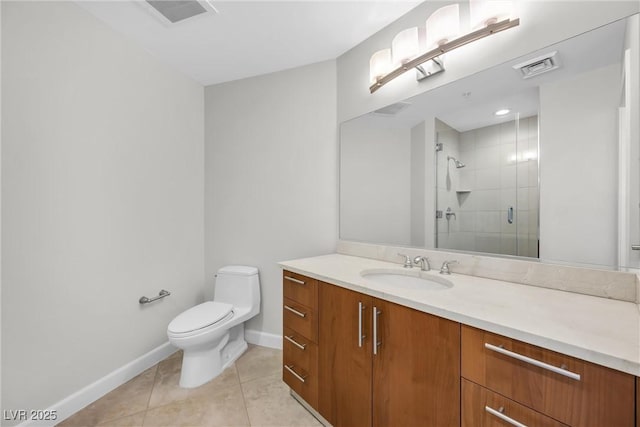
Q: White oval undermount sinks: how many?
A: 1